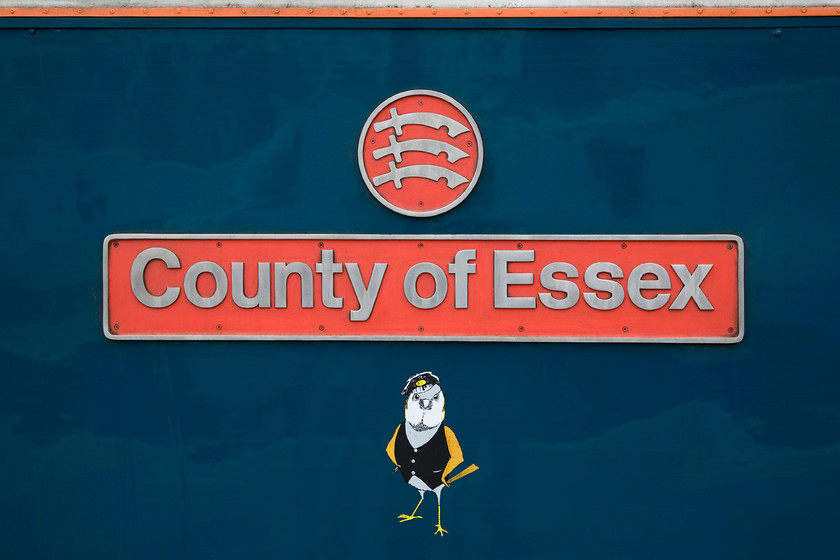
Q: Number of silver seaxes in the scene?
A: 3